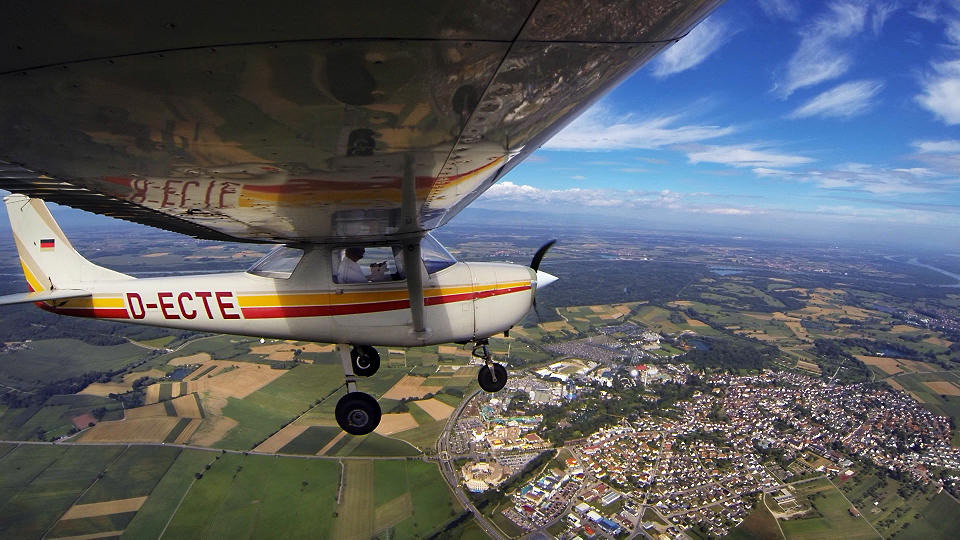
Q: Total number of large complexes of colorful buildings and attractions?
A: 1